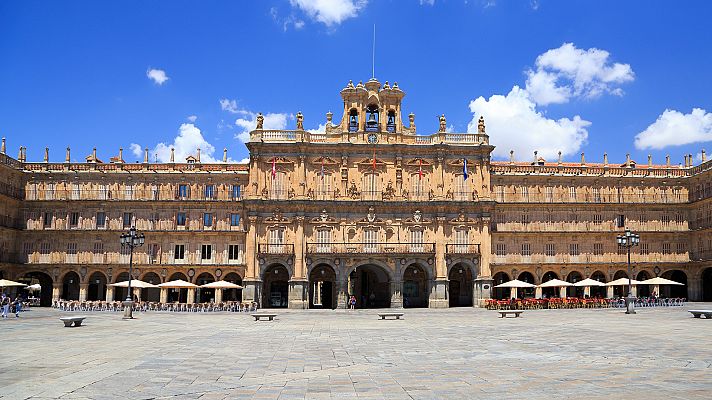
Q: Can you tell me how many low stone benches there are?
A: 5